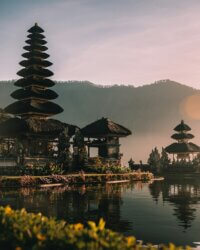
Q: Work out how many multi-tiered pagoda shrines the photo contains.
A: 2